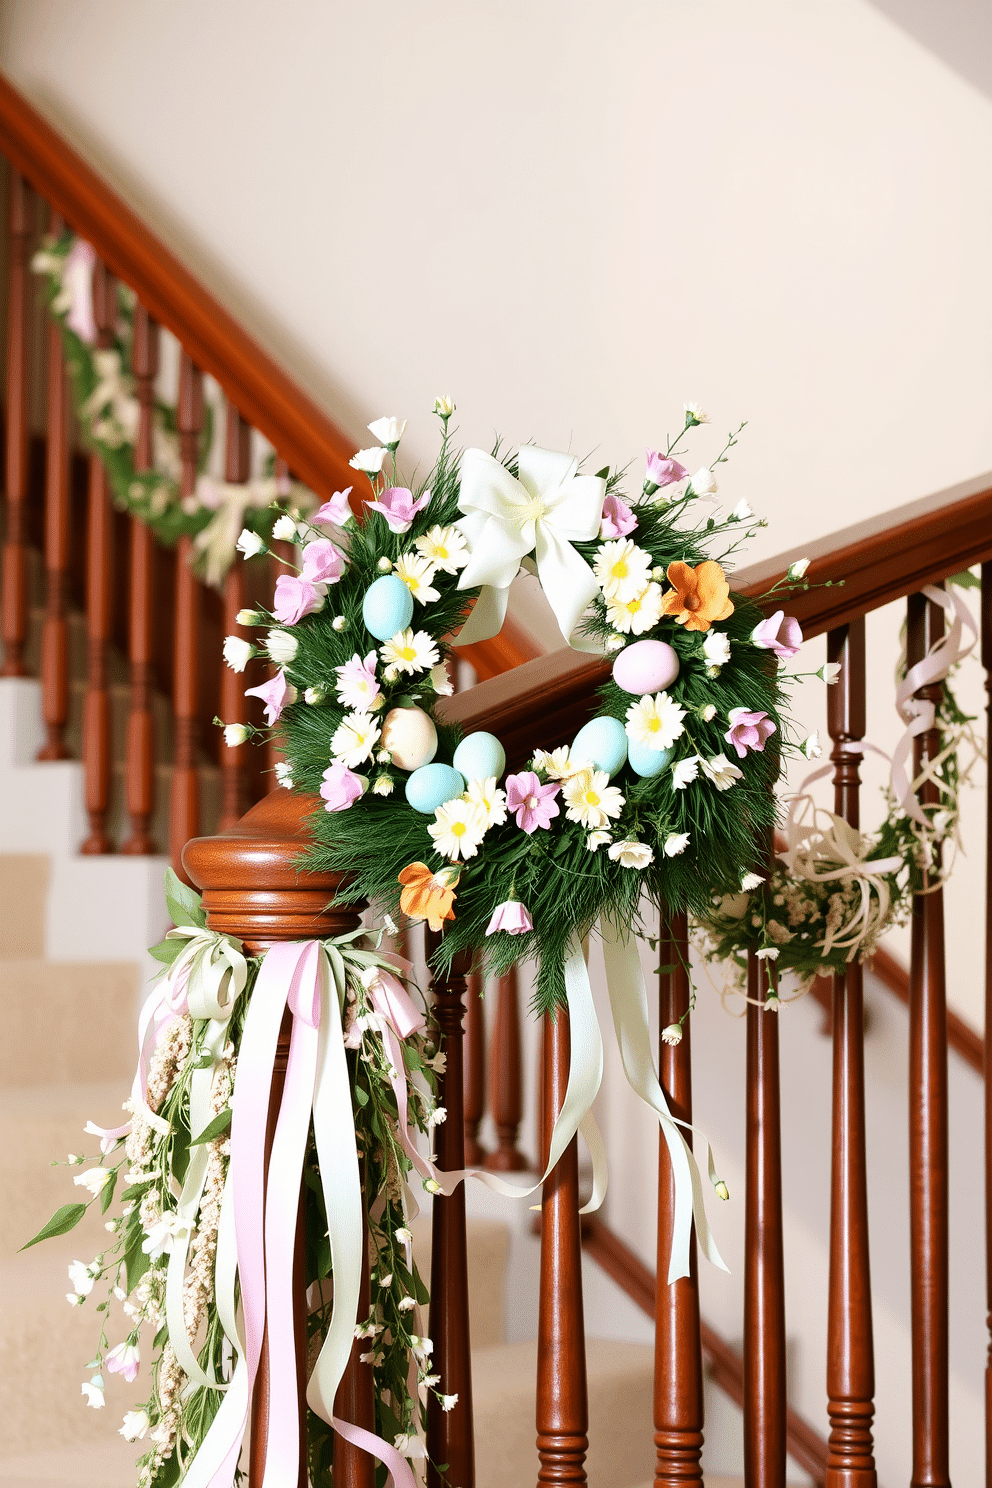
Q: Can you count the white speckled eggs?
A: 1